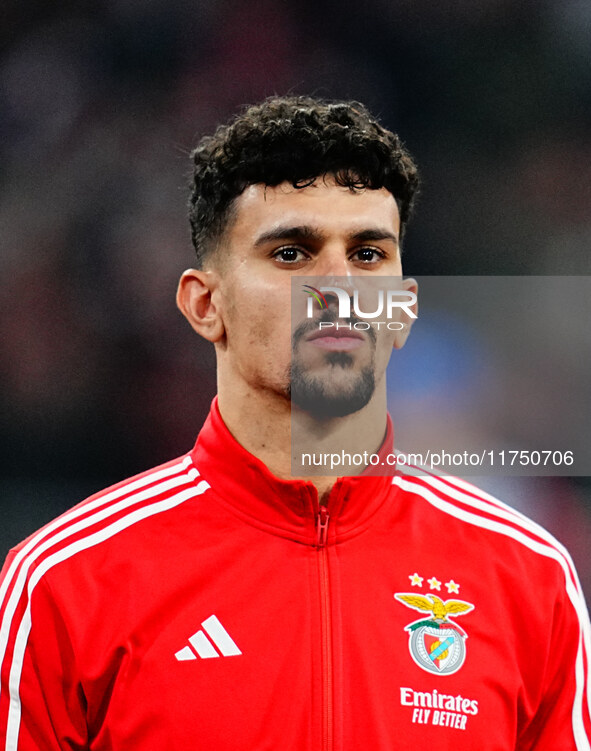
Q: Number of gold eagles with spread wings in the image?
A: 1